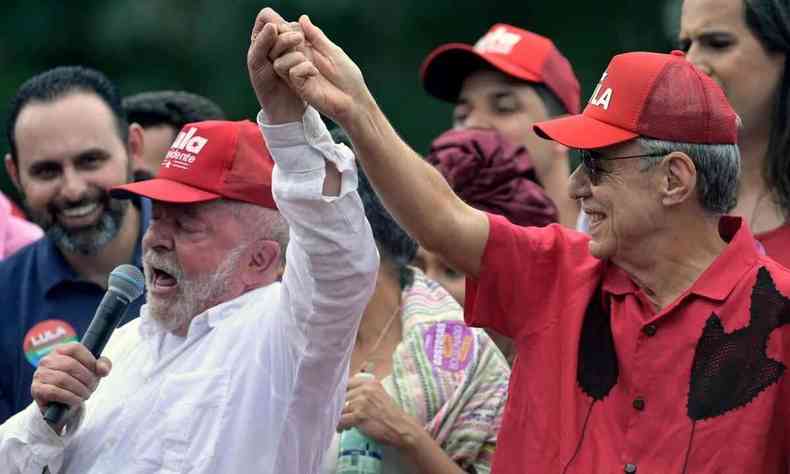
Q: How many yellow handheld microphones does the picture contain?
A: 0